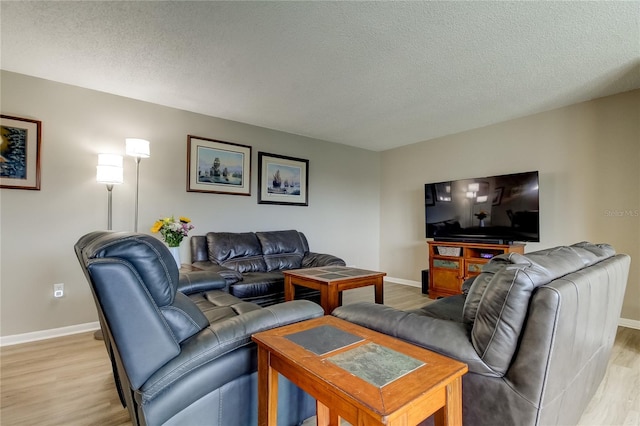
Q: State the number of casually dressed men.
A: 0